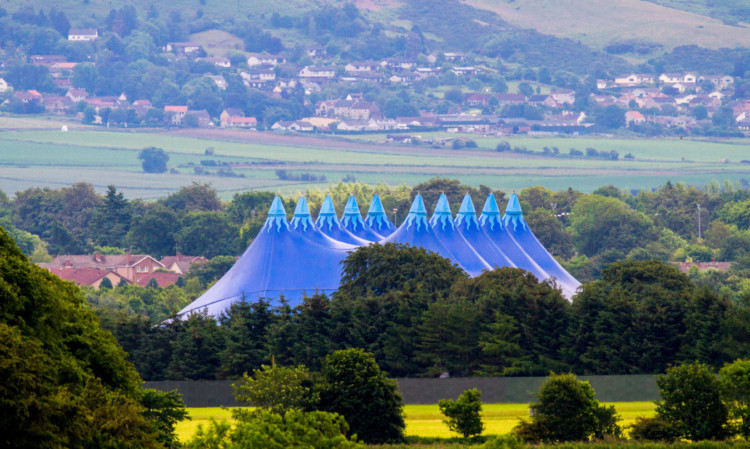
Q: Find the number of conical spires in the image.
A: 10